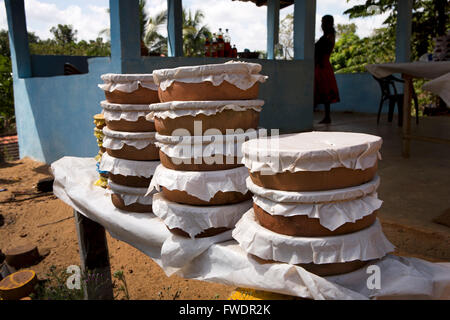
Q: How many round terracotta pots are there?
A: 13